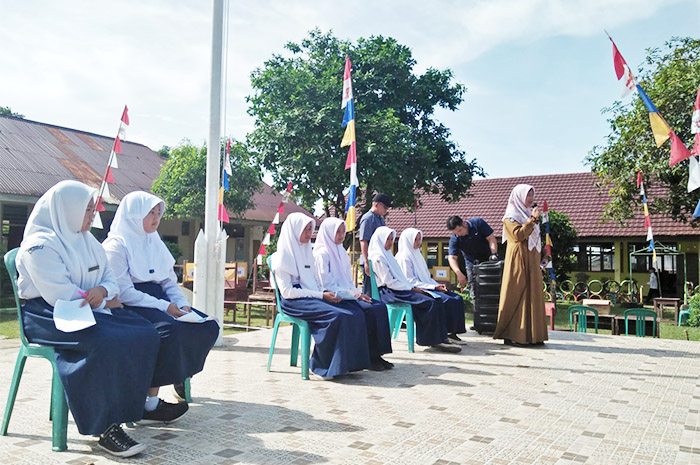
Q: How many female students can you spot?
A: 6